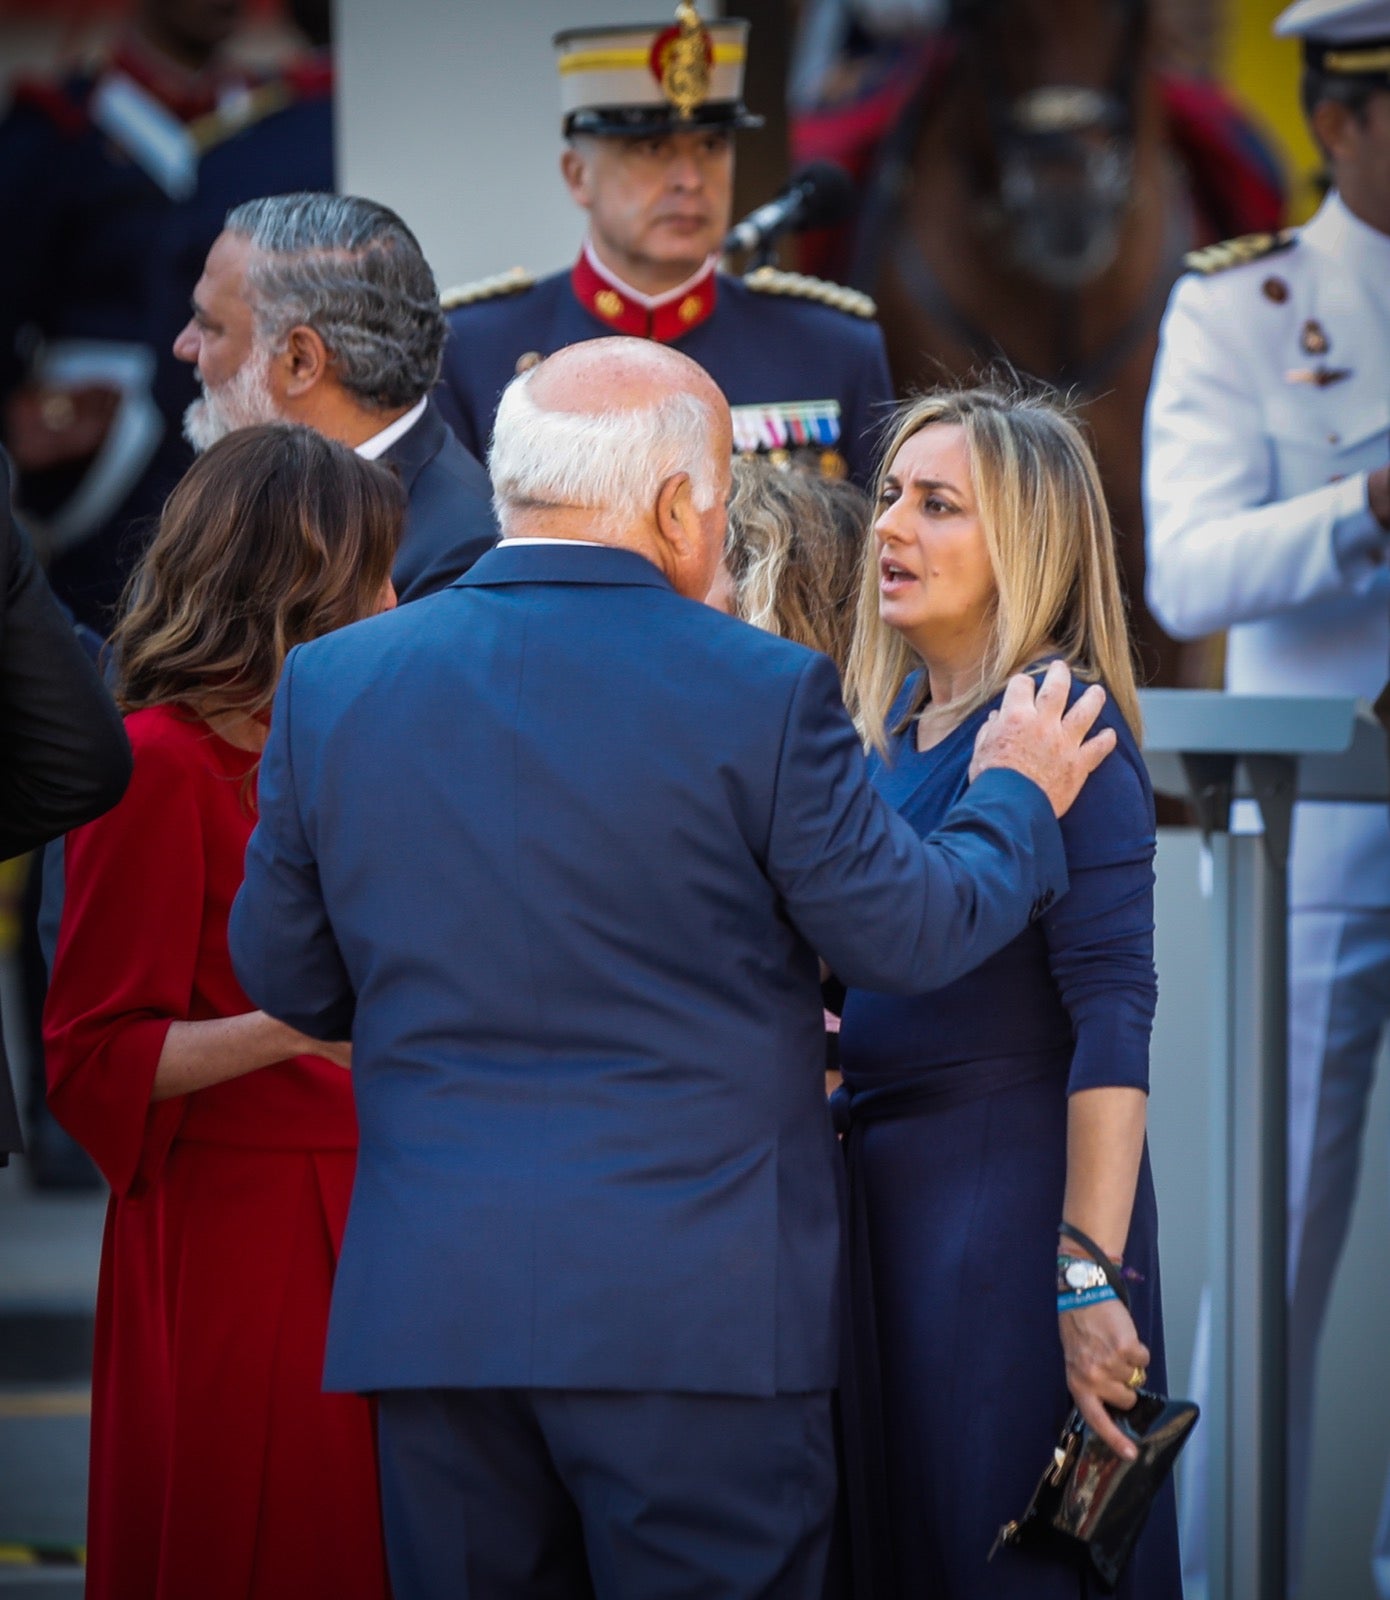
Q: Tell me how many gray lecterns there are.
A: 1